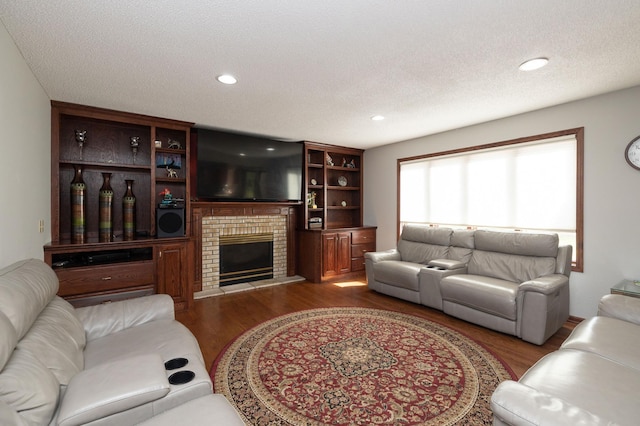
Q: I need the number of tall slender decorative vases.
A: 3